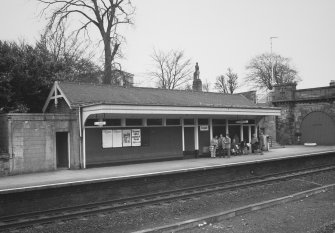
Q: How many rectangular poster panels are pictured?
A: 4